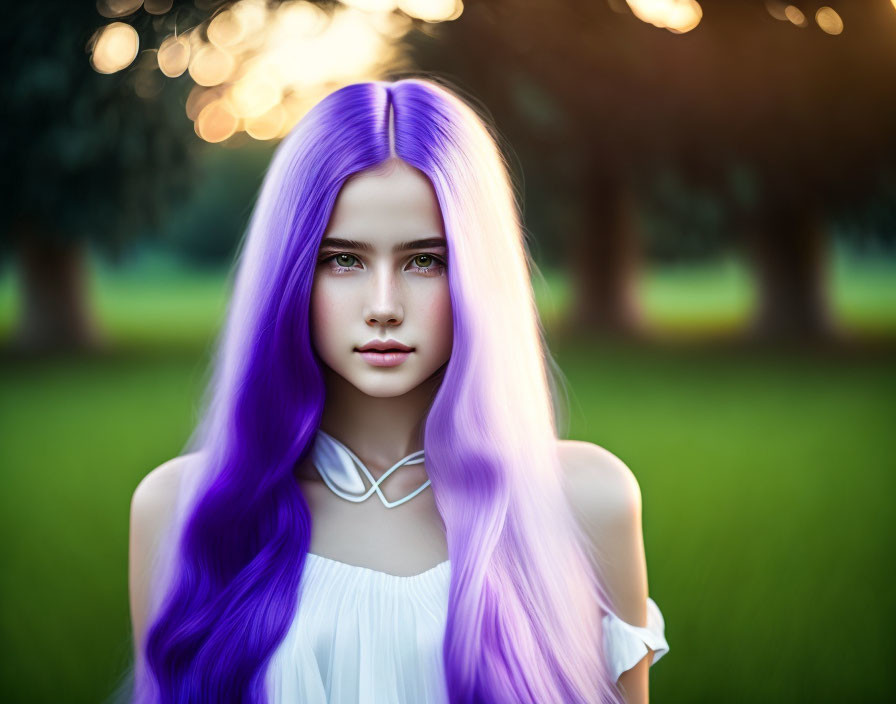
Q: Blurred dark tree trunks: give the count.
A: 3